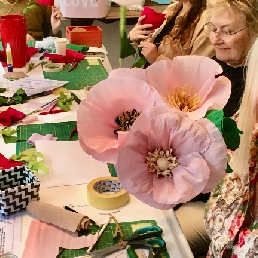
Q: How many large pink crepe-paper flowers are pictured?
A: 3